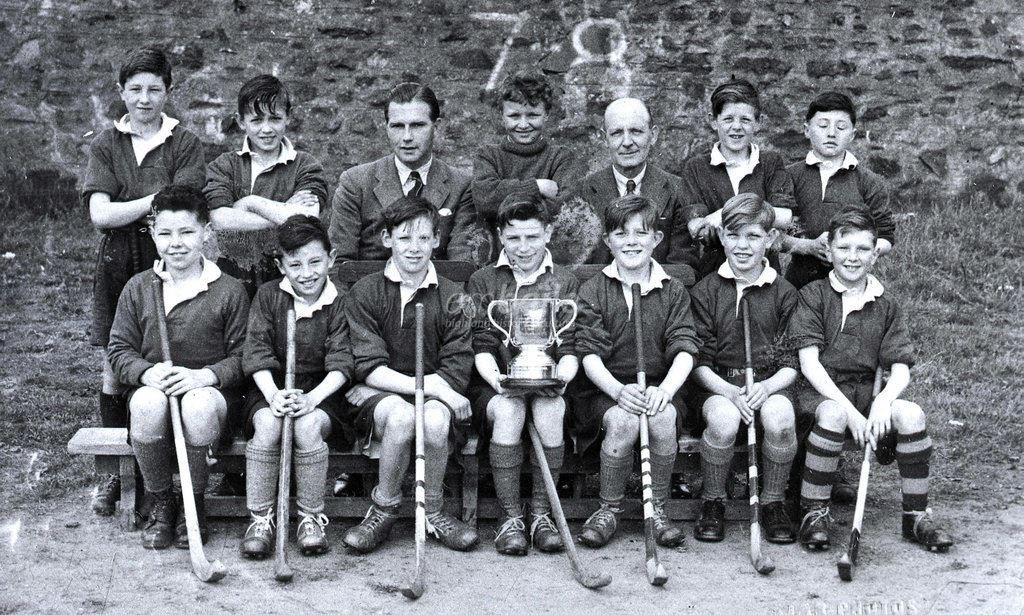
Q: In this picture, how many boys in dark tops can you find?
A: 12